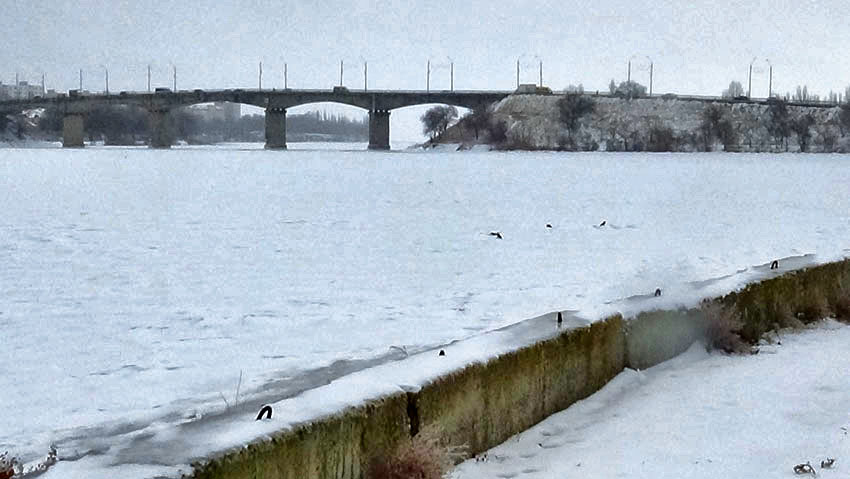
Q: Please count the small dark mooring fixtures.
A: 5